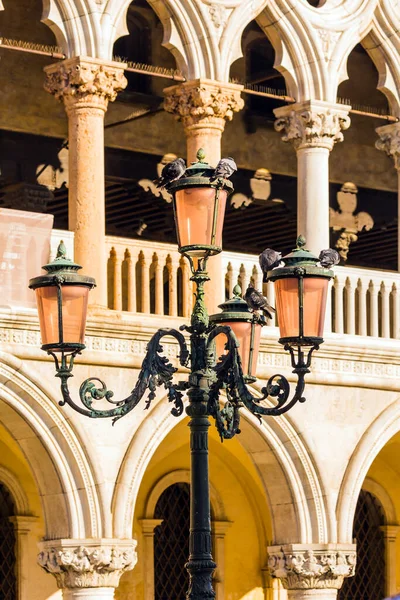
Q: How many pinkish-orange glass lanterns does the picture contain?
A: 4